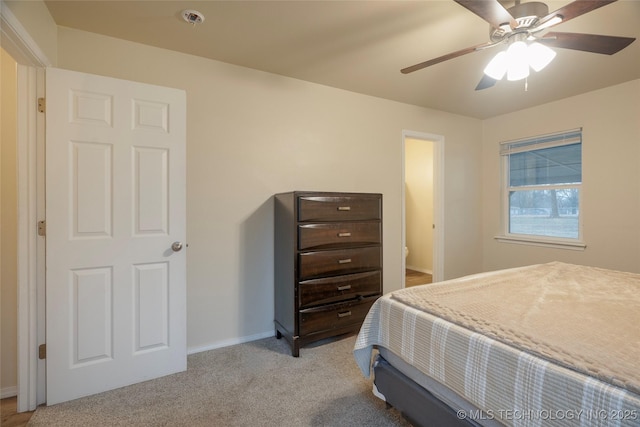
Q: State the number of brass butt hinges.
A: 3